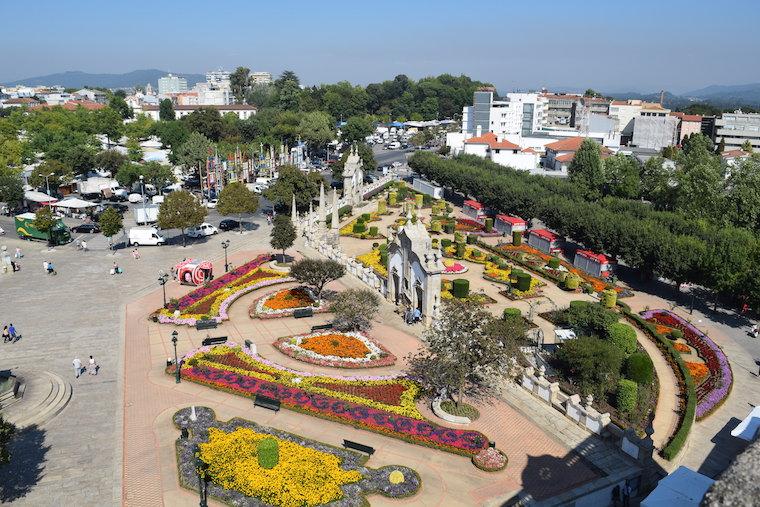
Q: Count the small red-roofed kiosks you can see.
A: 4